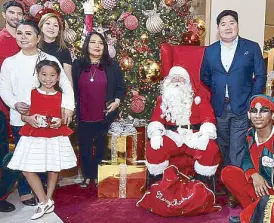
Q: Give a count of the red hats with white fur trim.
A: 1